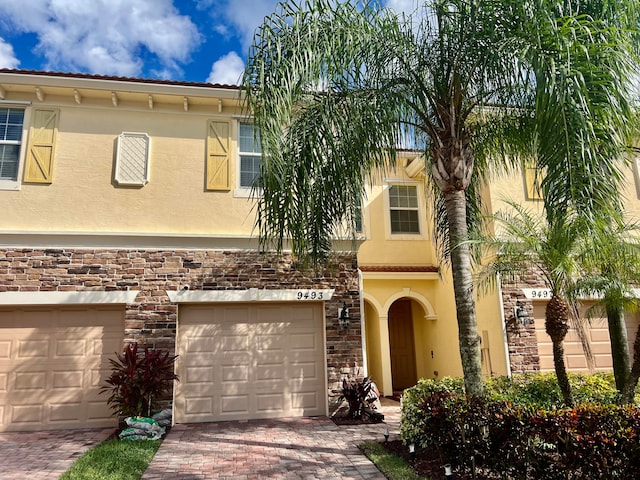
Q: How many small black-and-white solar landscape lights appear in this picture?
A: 3